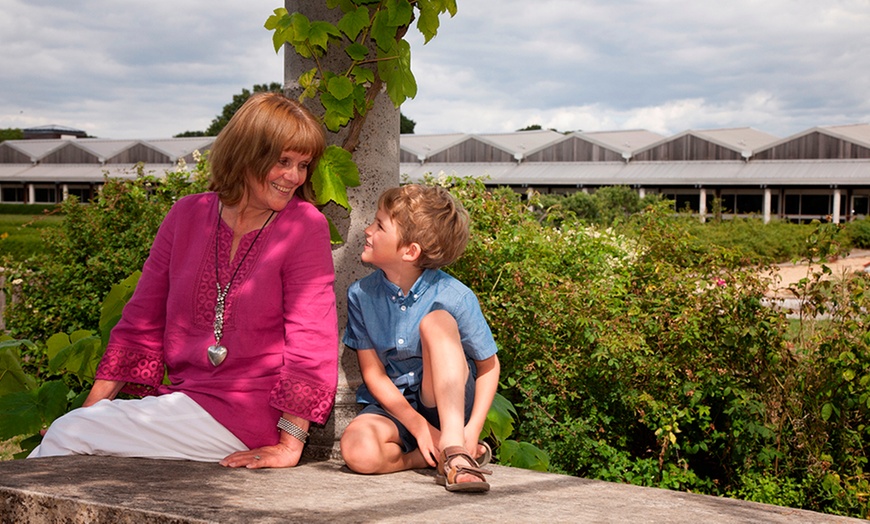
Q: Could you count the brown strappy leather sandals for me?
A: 2